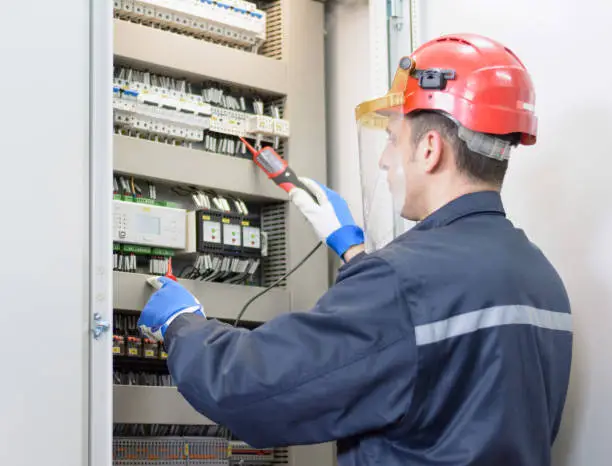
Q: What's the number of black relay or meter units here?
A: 3